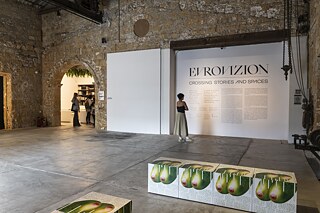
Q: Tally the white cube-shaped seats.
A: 5